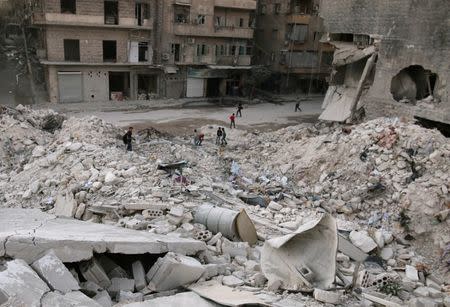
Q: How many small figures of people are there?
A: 8